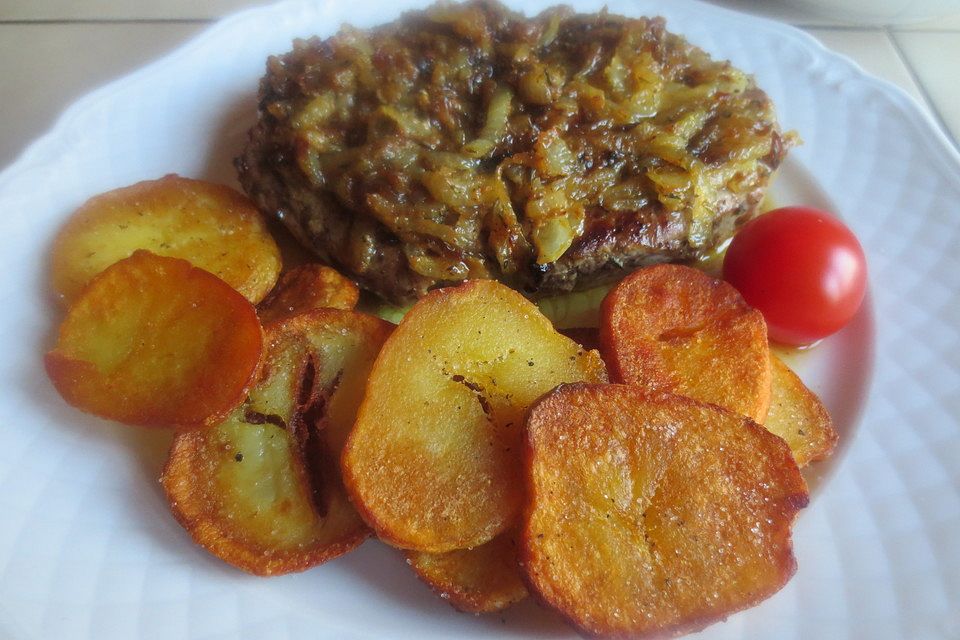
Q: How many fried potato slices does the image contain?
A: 9